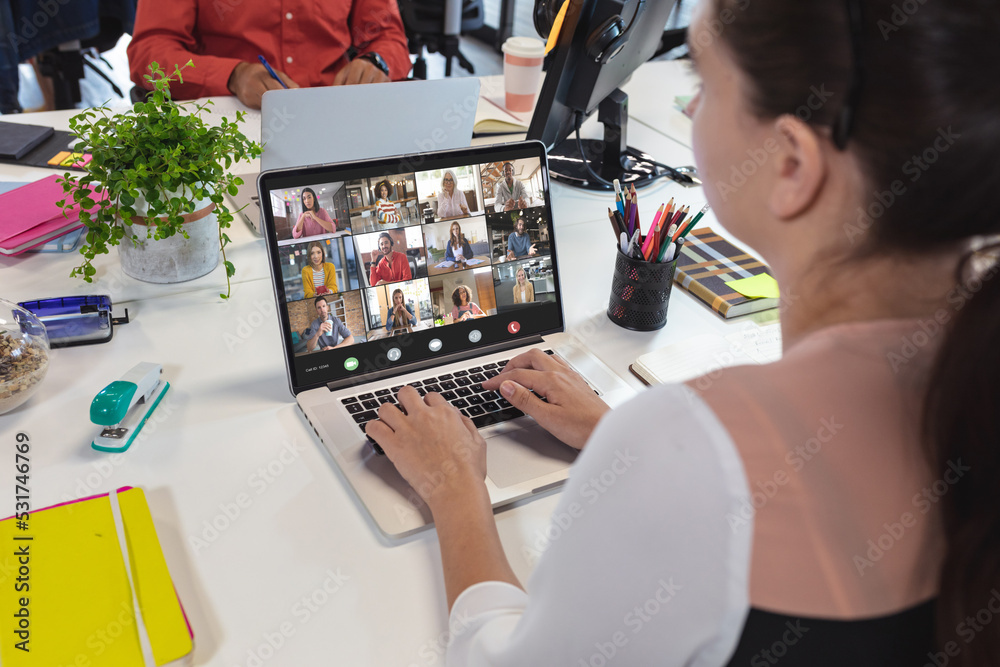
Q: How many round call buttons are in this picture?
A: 5